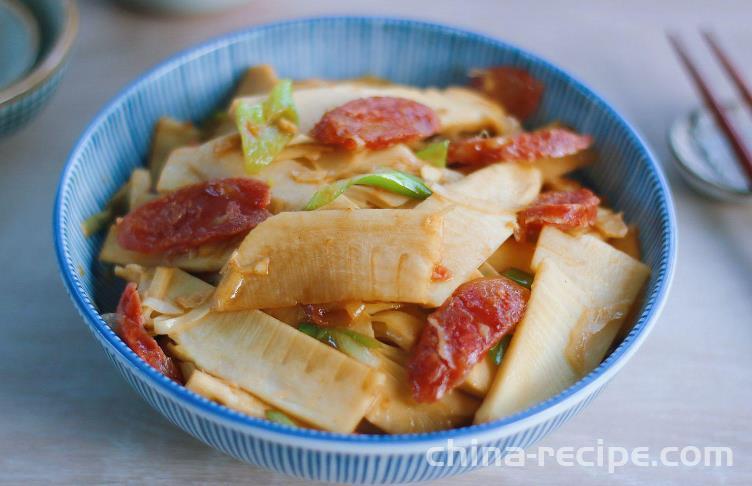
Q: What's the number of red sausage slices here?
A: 7